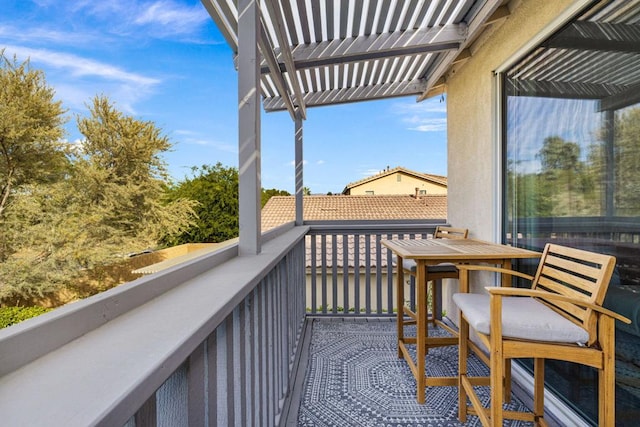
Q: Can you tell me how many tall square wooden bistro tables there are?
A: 1